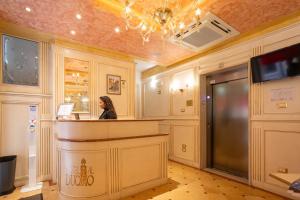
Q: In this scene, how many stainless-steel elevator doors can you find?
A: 1